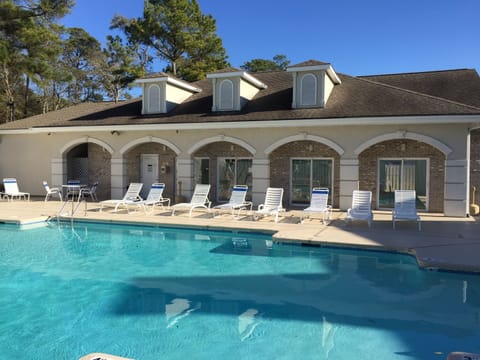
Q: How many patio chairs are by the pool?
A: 12